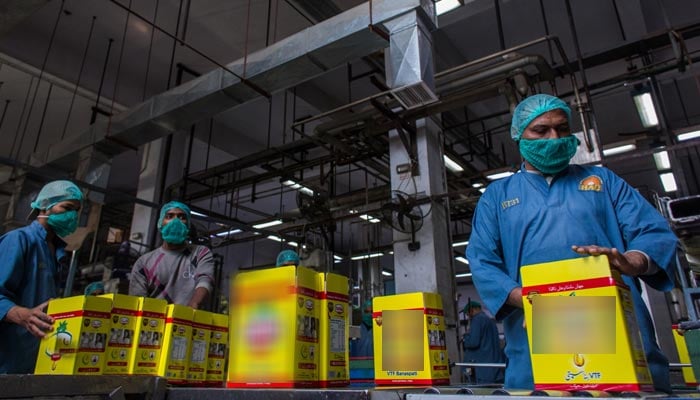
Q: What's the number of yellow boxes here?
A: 11